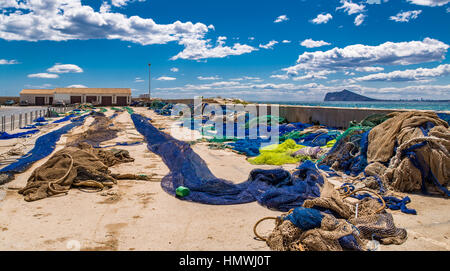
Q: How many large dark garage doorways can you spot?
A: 5